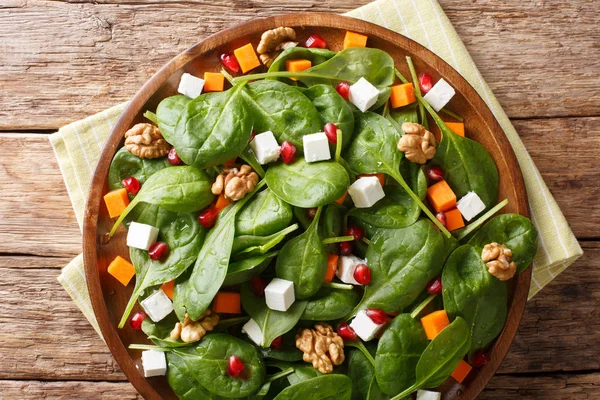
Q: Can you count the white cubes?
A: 15